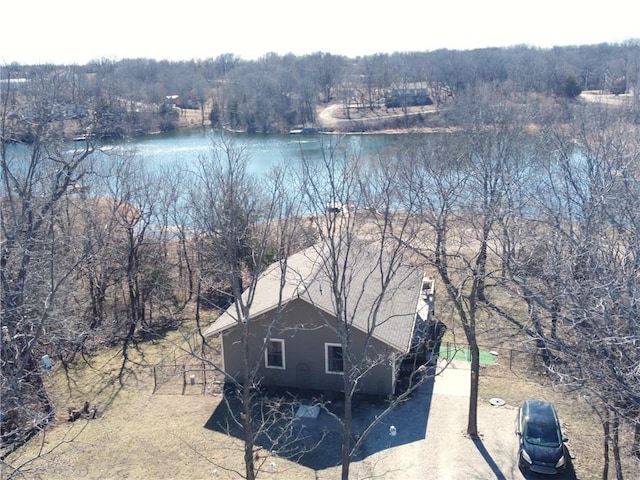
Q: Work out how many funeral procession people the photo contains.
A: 0